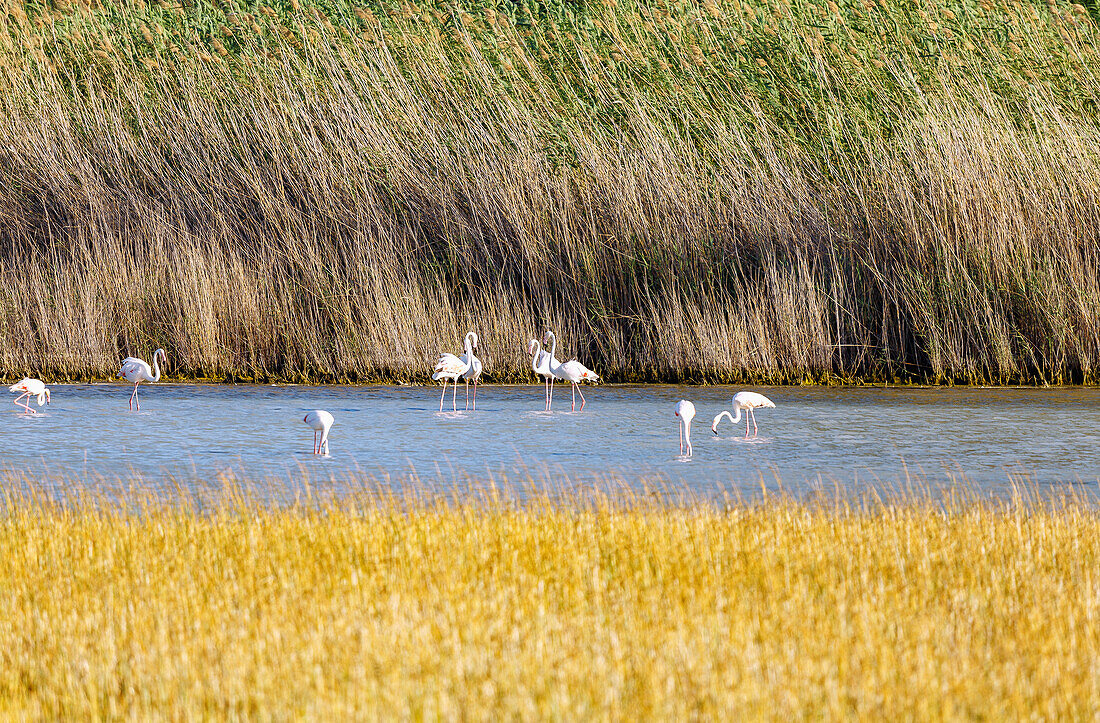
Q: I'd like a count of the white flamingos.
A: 9